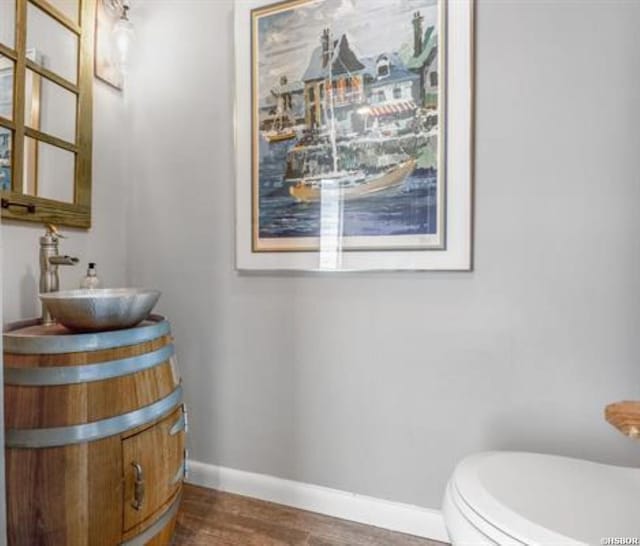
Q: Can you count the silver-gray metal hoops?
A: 4